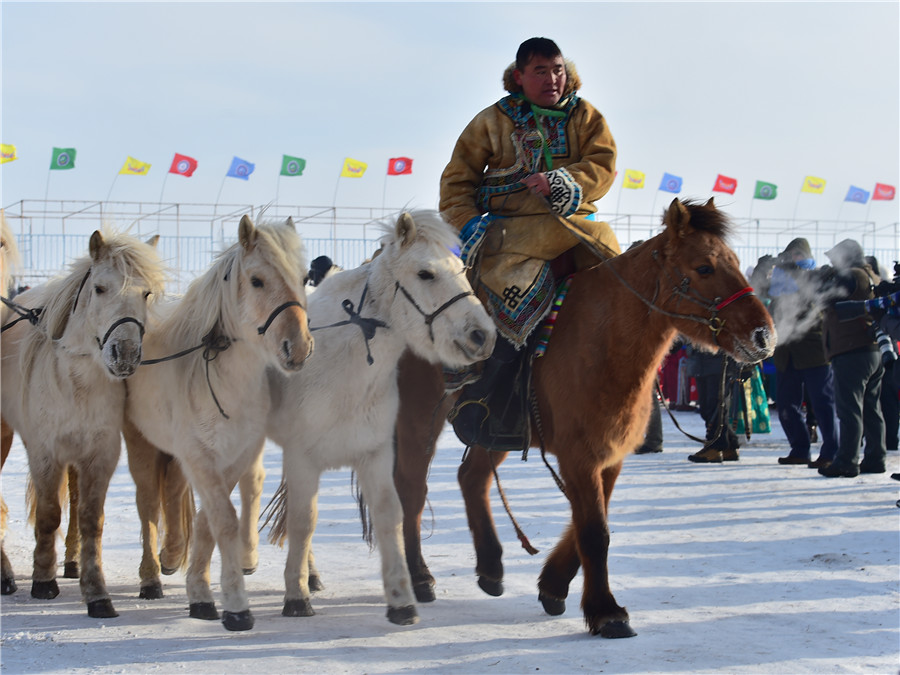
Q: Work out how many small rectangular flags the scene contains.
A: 15